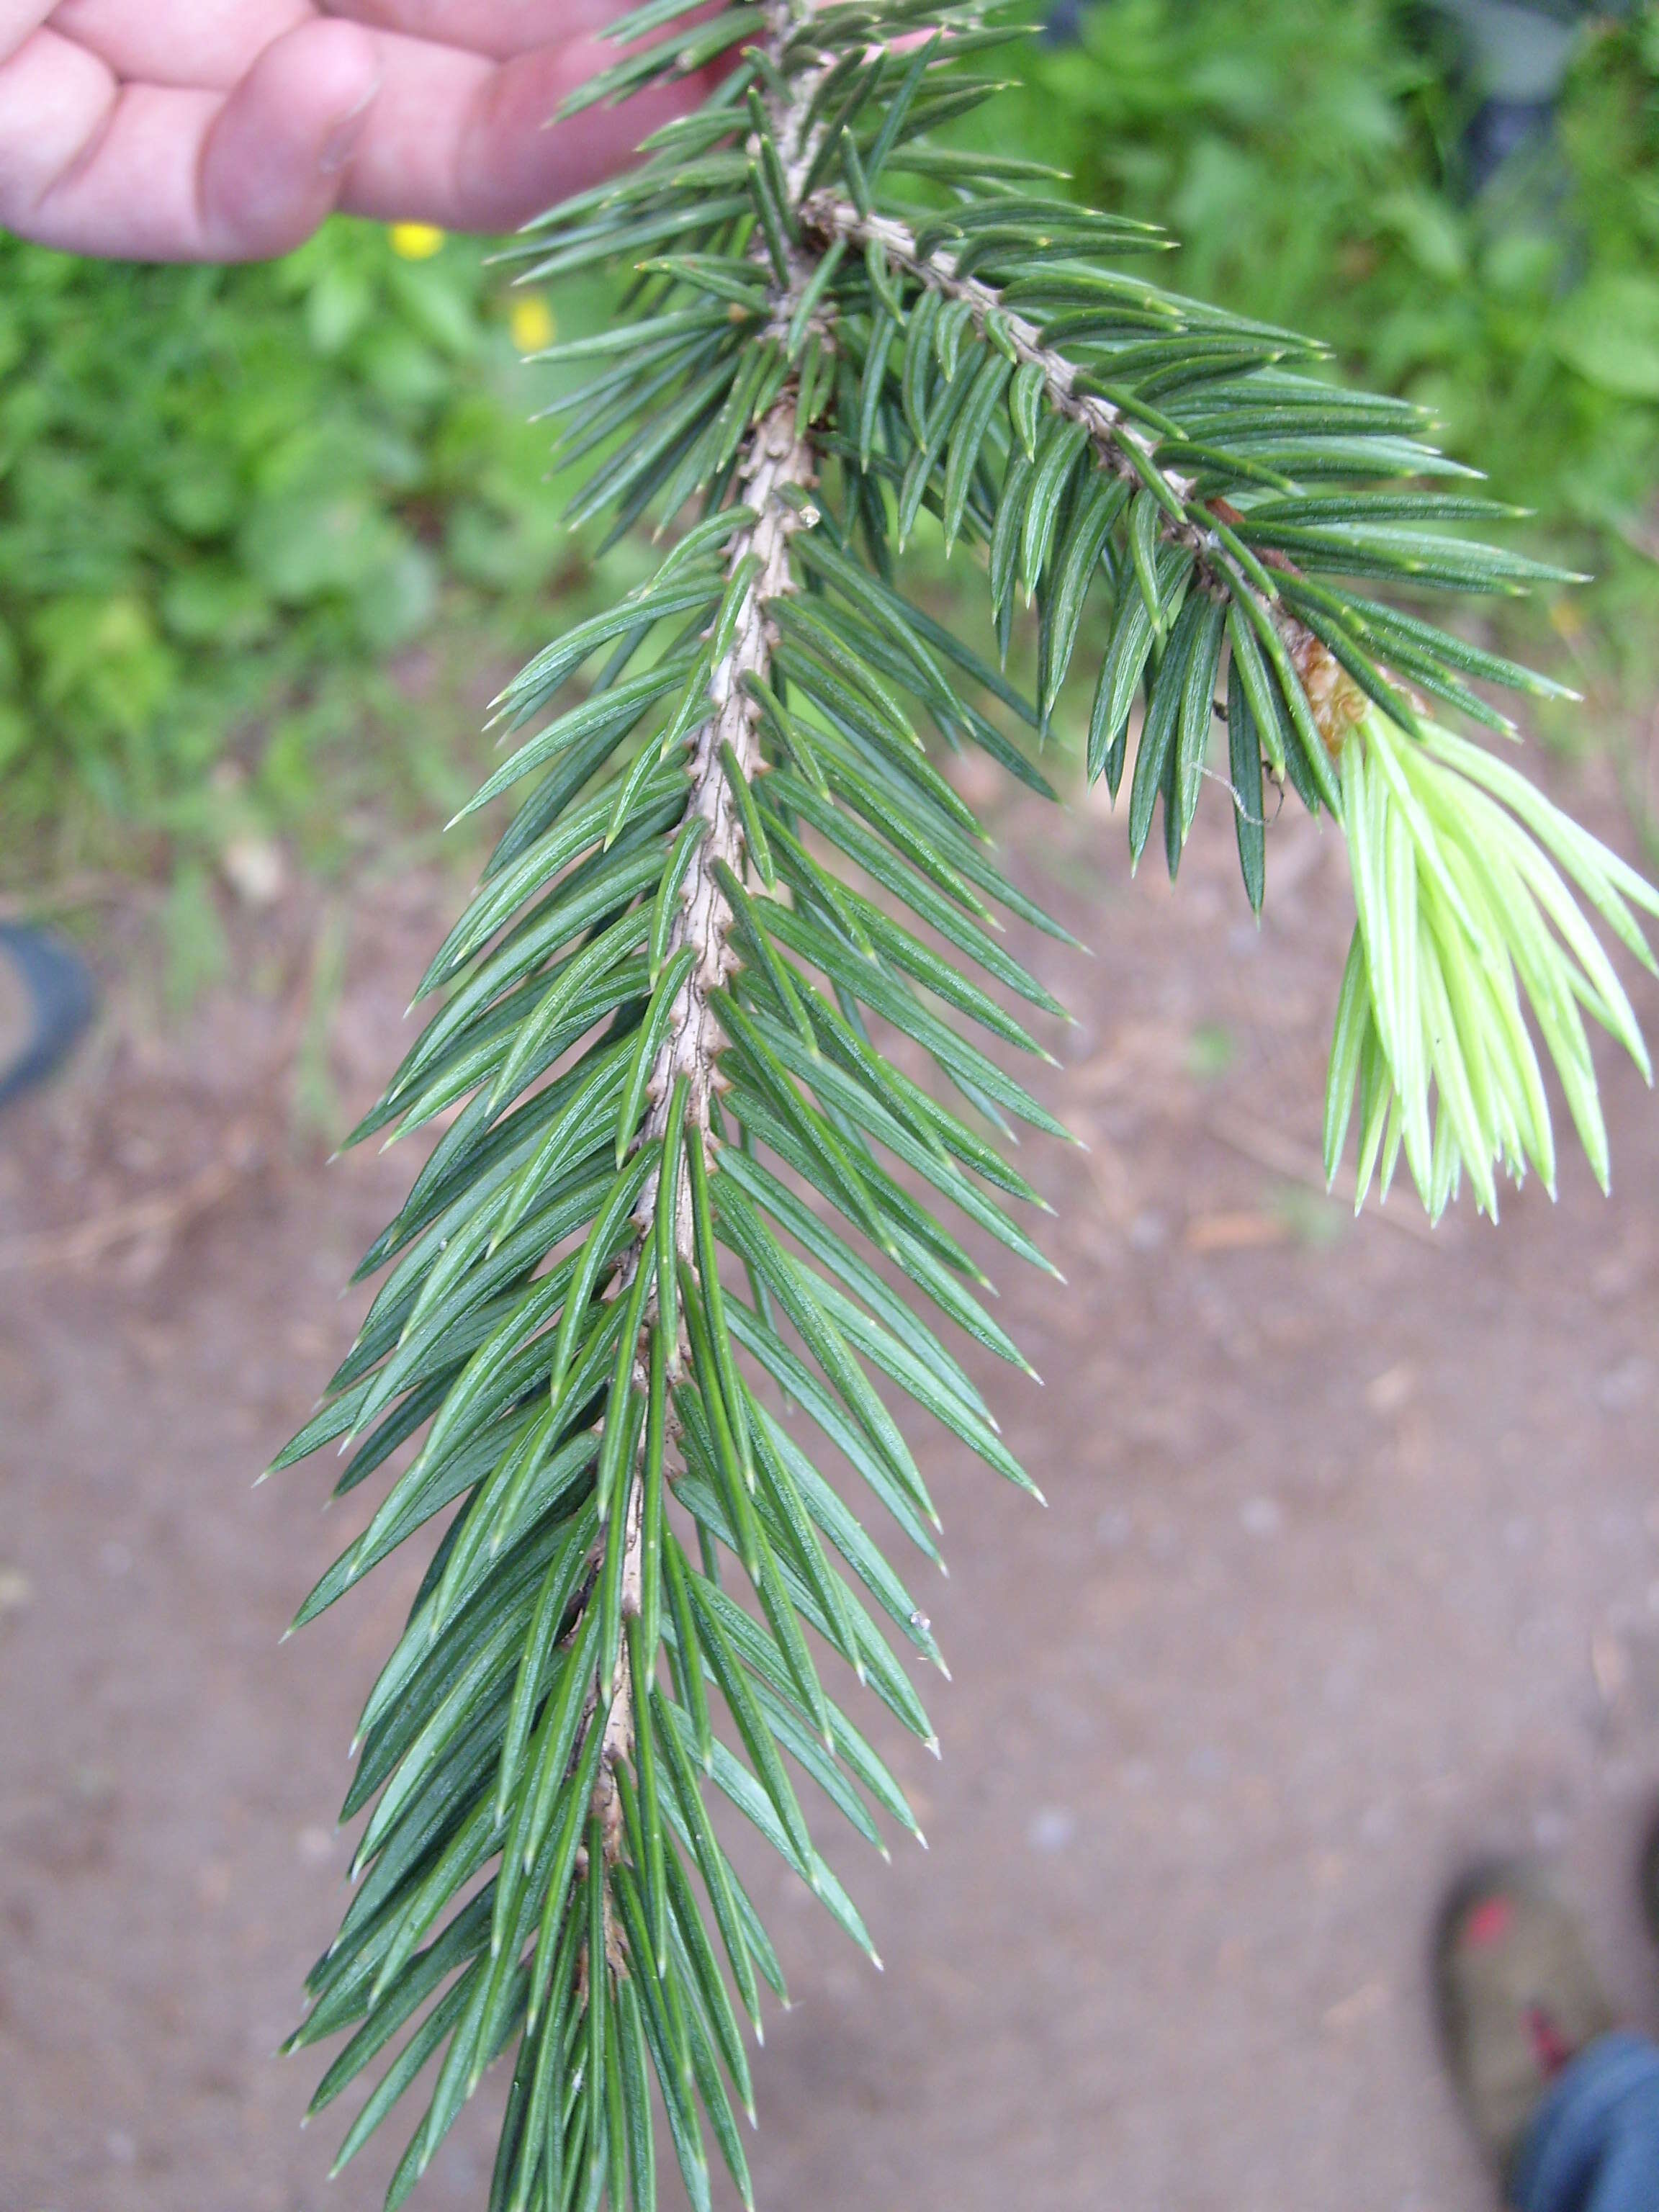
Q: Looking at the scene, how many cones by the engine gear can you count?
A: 0